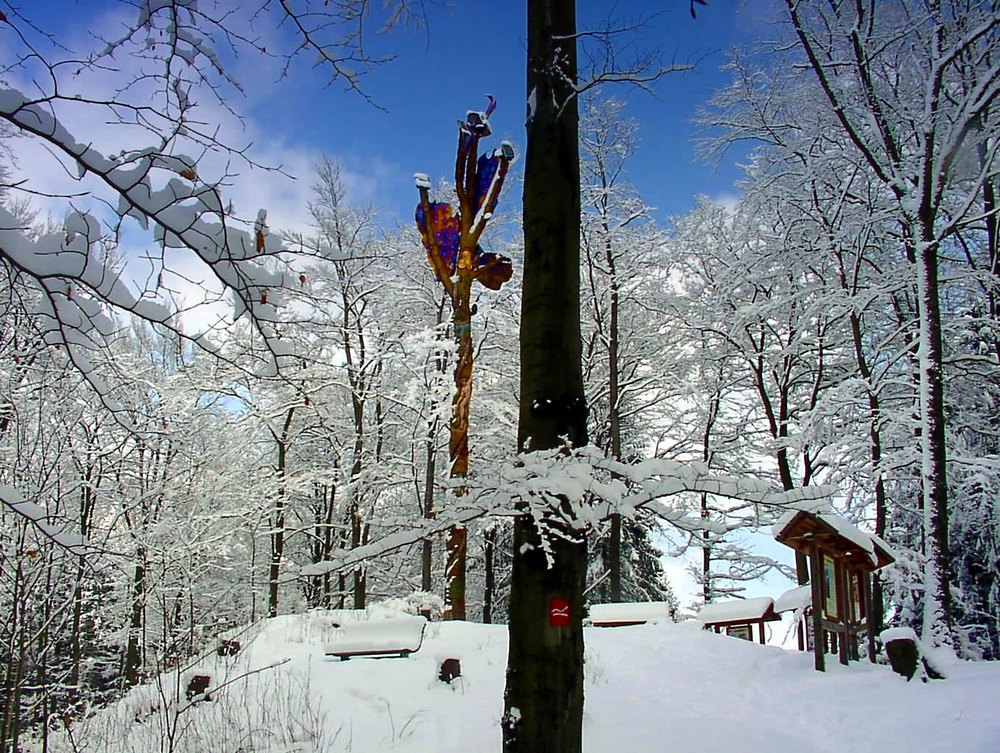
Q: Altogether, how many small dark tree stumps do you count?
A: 4